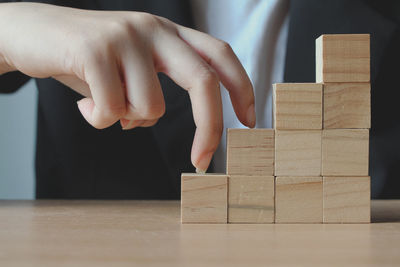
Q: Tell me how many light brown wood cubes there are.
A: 10